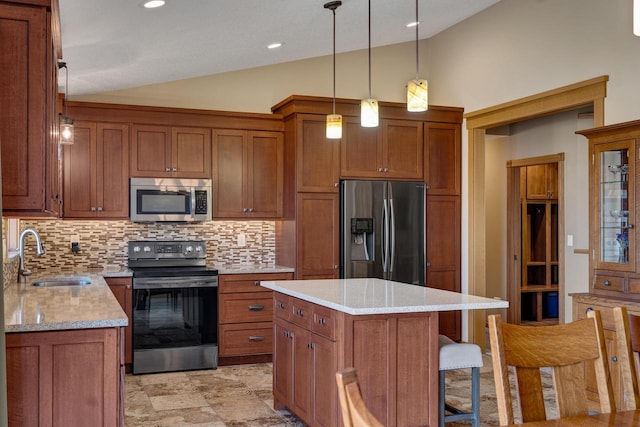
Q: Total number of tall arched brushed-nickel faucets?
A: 1